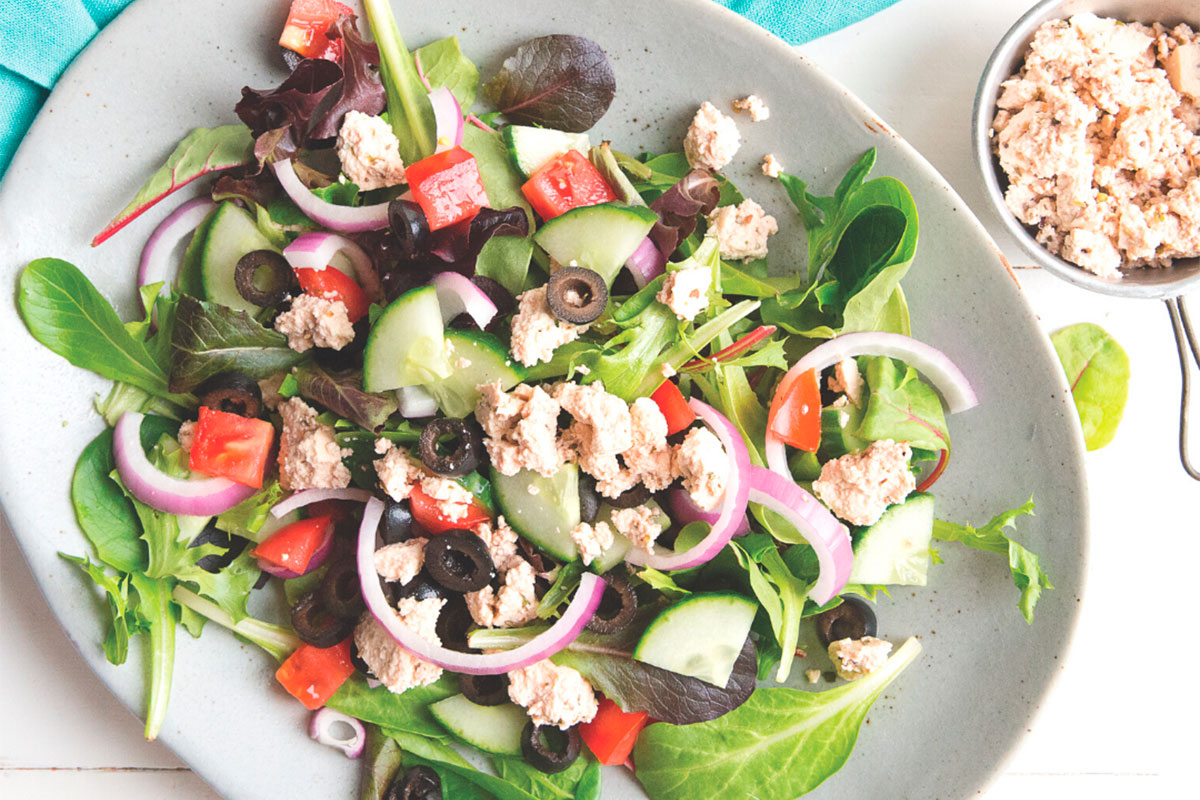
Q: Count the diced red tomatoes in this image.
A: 11